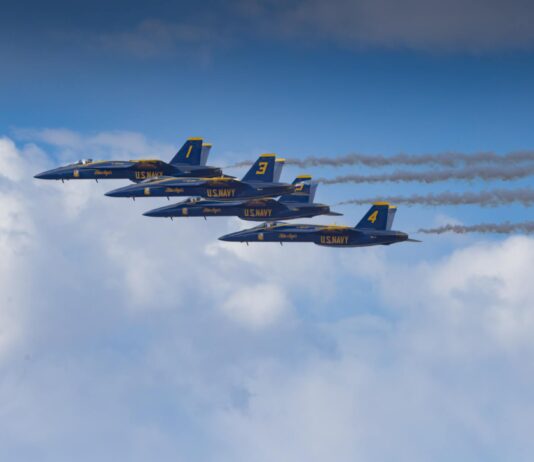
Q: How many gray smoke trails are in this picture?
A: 4